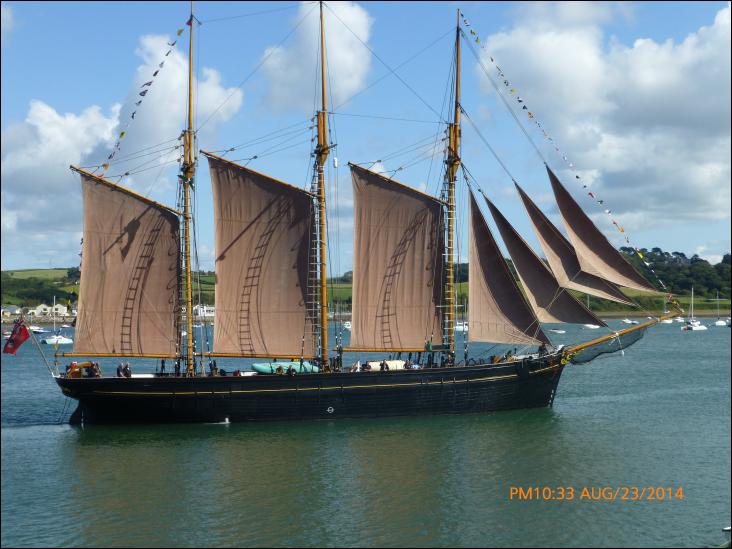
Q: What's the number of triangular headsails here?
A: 4